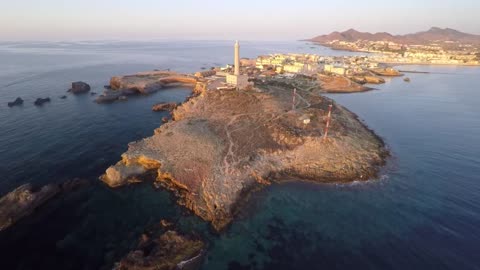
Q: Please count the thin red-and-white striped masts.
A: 2